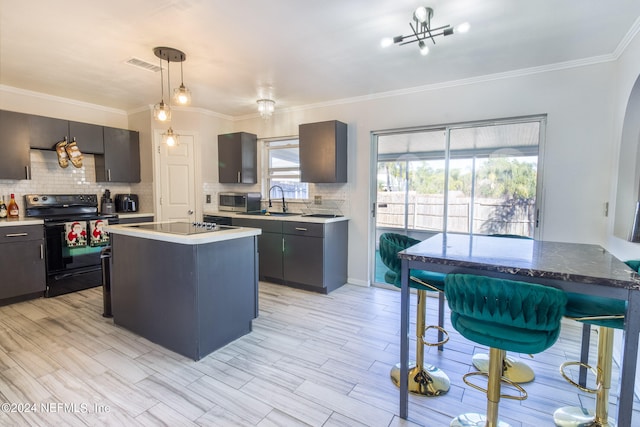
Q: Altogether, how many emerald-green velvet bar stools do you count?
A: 4